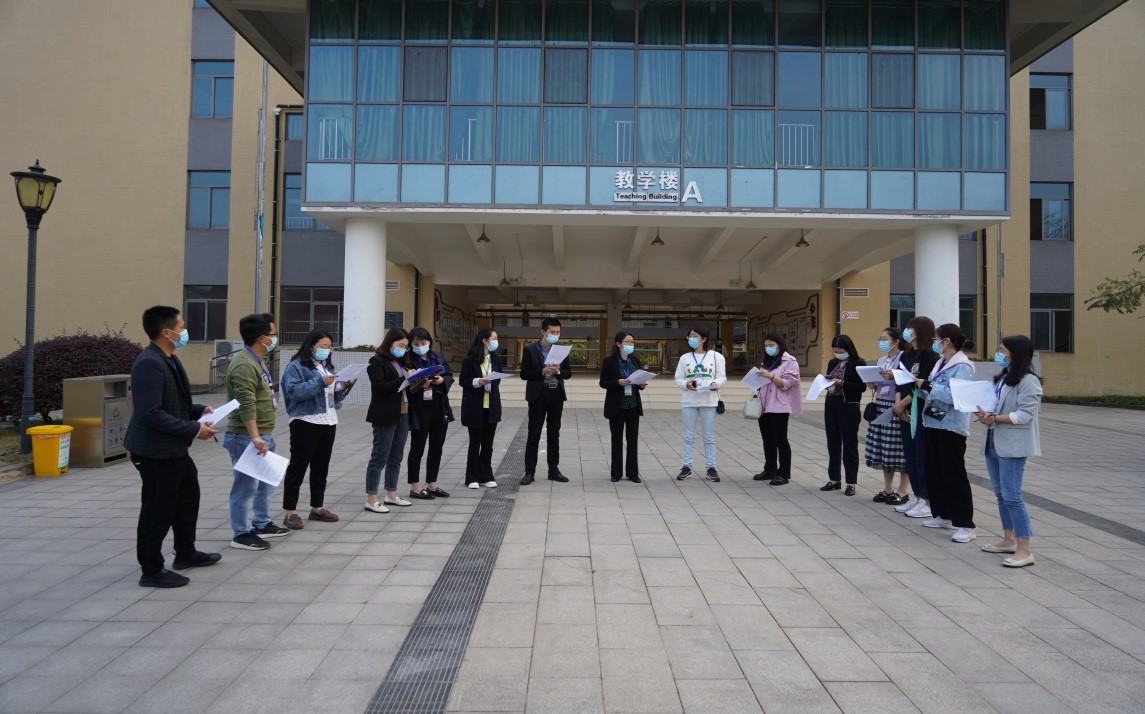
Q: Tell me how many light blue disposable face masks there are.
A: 15